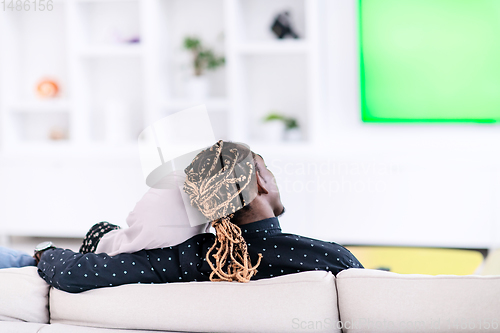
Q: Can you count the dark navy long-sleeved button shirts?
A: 1